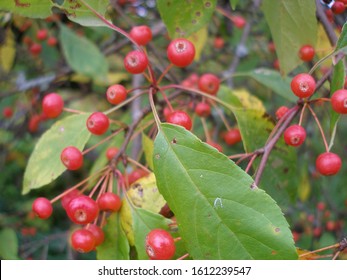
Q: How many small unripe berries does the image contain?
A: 0